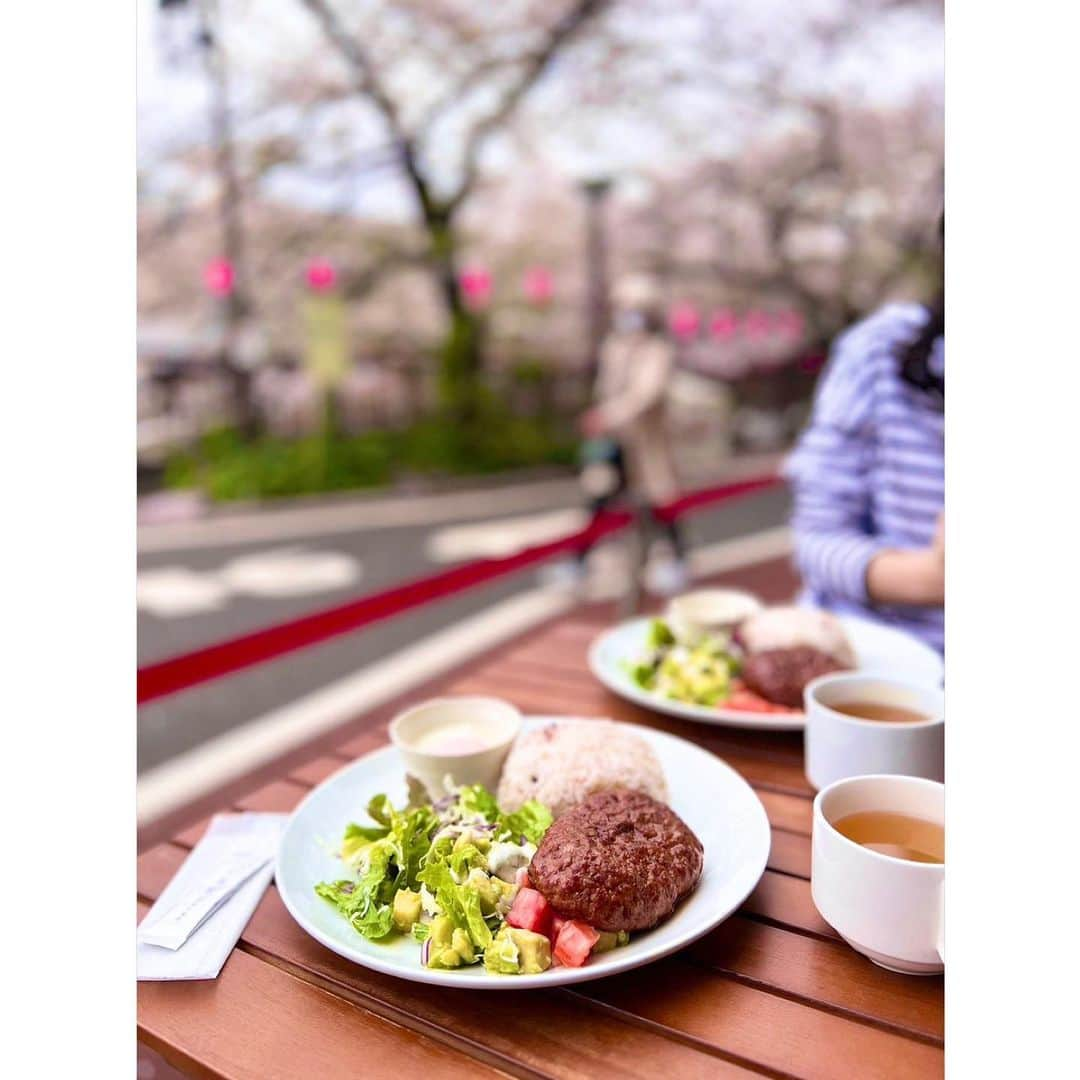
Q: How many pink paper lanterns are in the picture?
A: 8